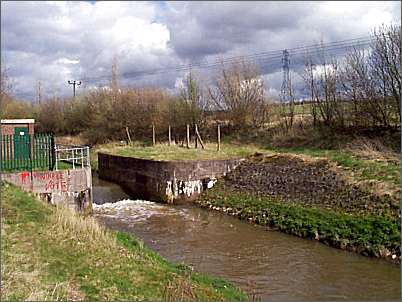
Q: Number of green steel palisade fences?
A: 1